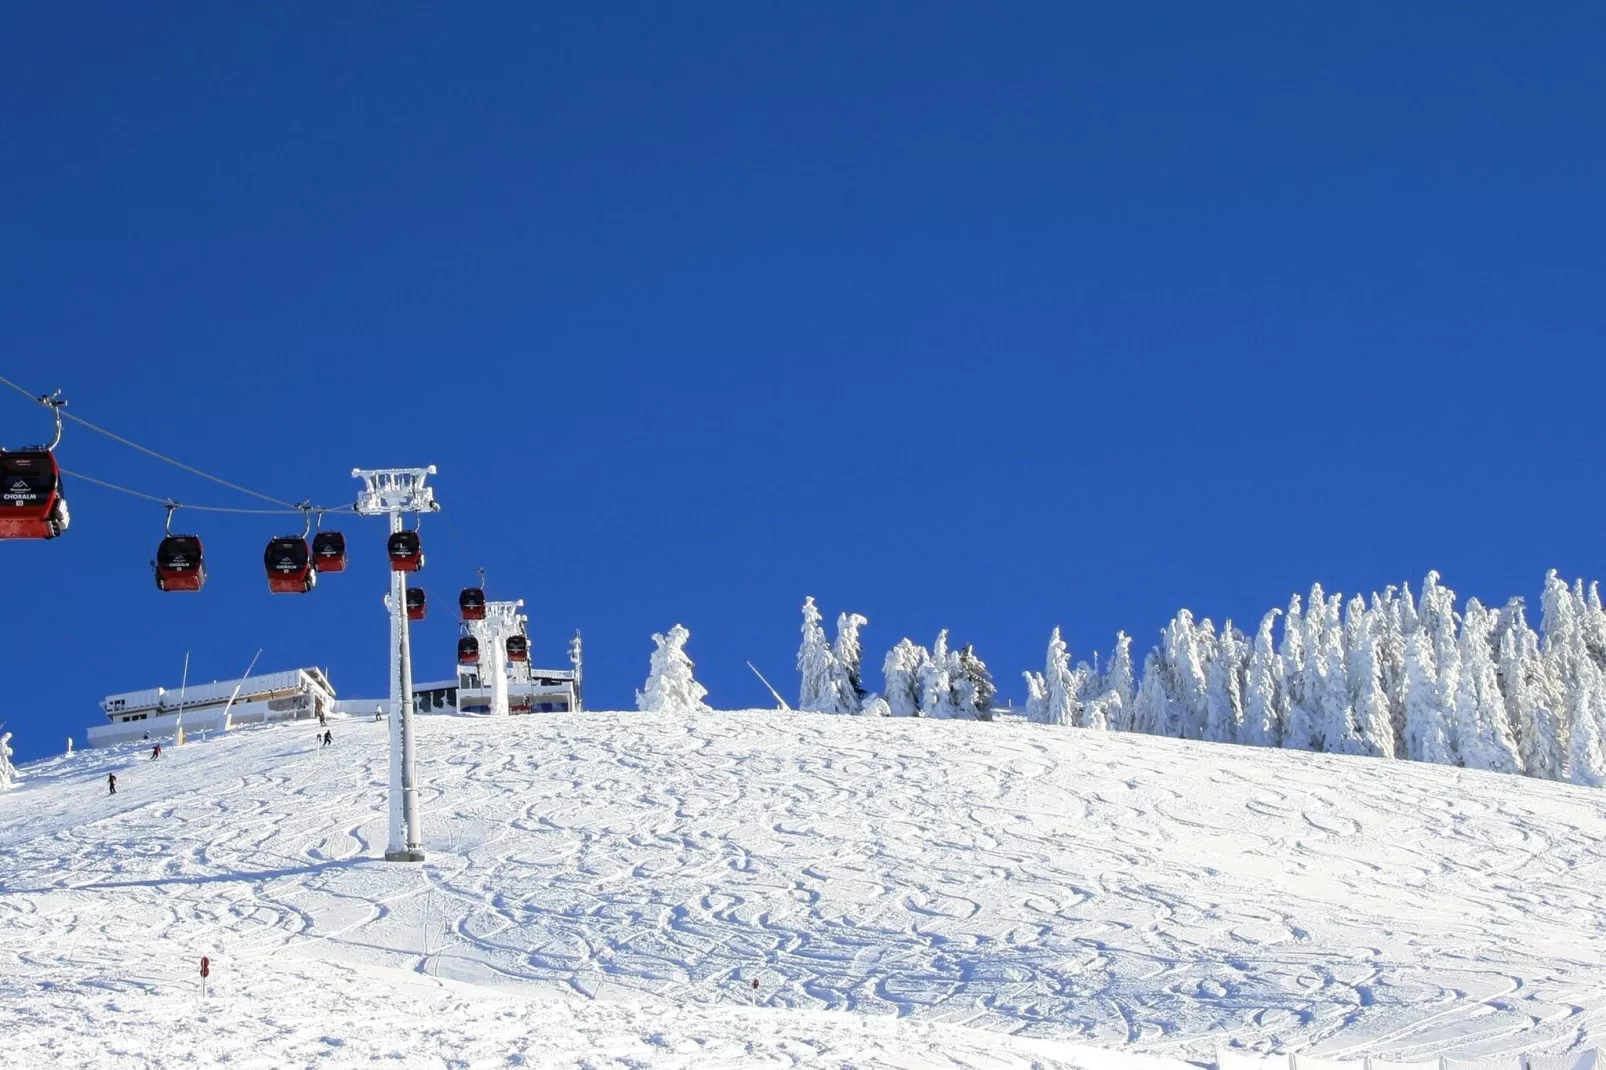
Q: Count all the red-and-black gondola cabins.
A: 9